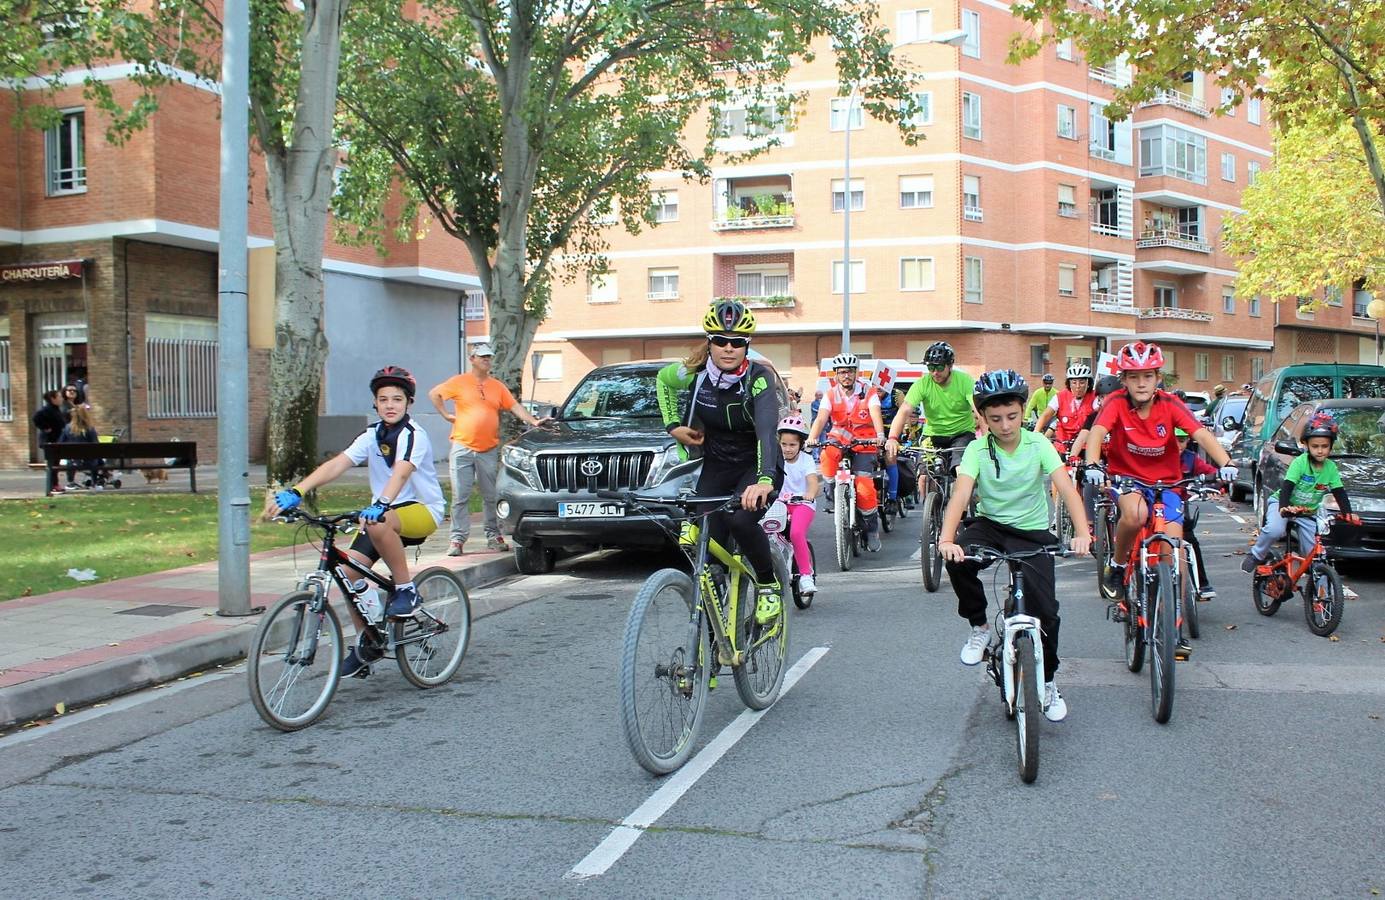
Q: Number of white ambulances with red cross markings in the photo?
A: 1